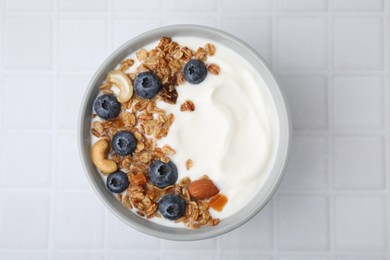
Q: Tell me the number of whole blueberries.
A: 7